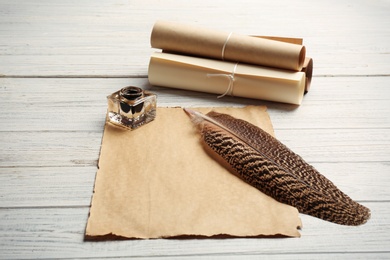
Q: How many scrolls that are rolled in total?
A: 3